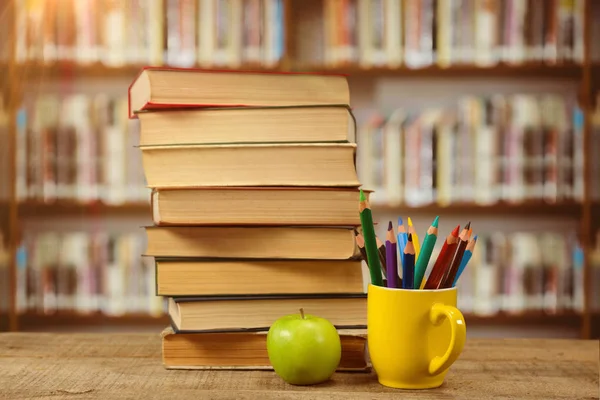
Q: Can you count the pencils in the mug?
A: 12